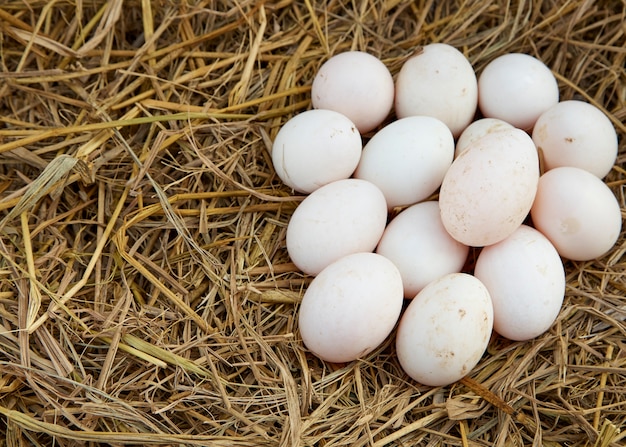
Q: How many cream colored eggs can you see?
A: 14